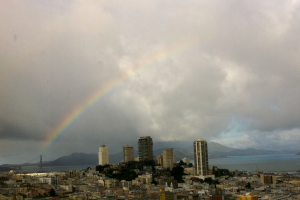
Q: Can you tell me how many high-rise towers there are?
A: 5